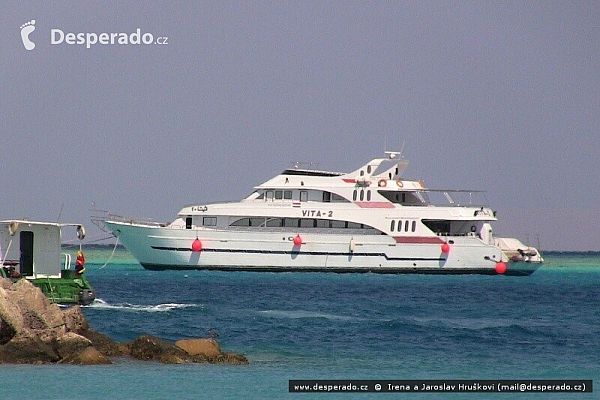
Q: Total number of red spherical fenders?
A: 4